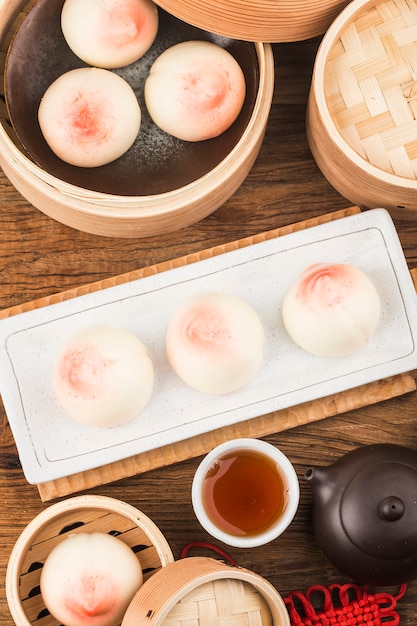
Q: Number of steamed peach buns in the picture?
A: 7